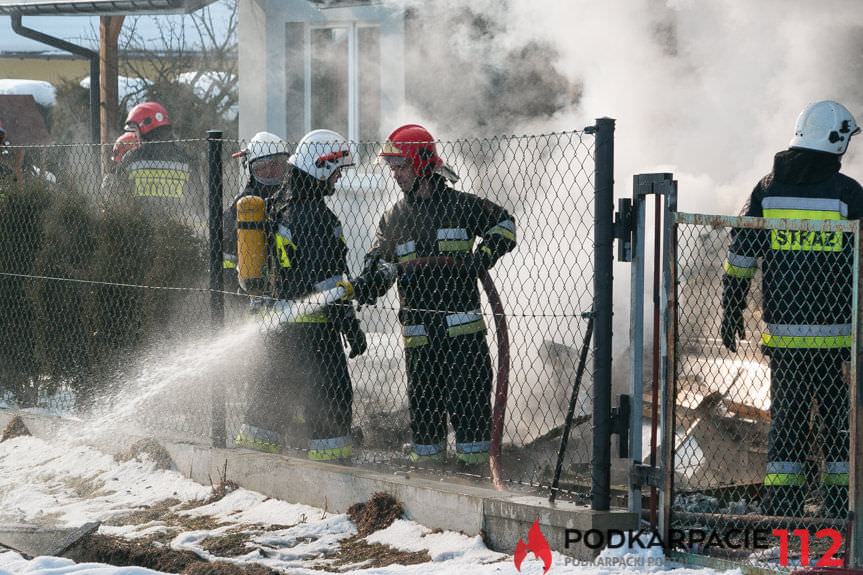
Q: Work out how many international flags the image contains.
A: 0